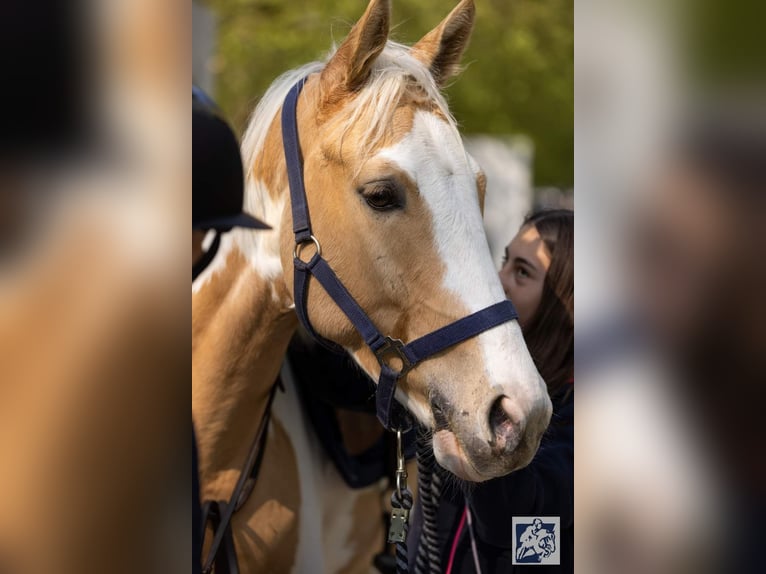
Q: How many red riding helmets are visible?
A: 0